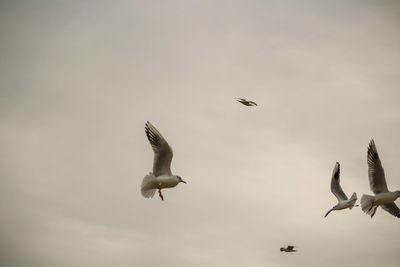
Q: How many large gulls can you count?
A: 3